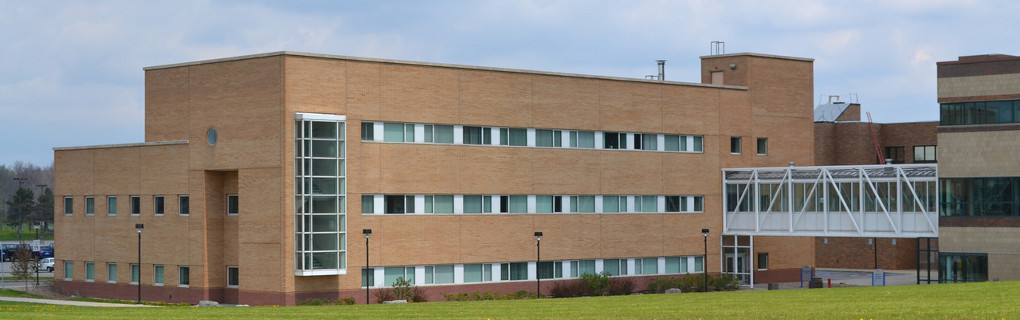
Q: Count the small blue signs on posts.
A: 2